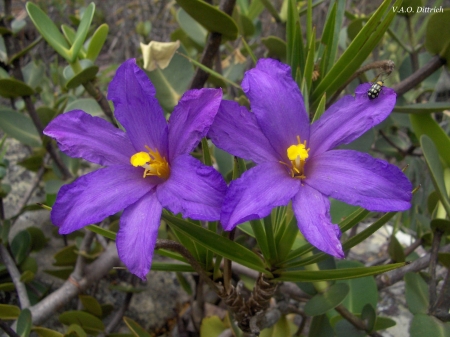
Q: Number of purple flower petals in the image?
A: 12